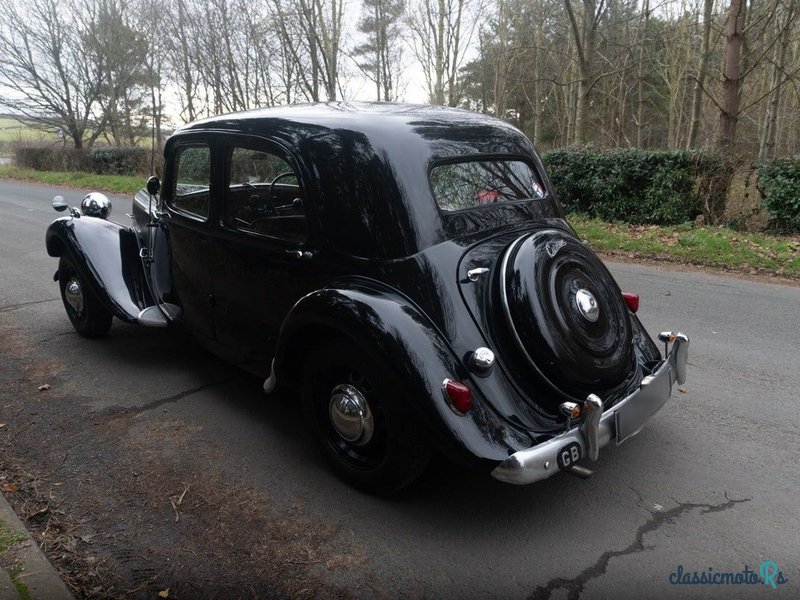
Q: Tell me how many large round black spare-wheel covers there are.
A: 1